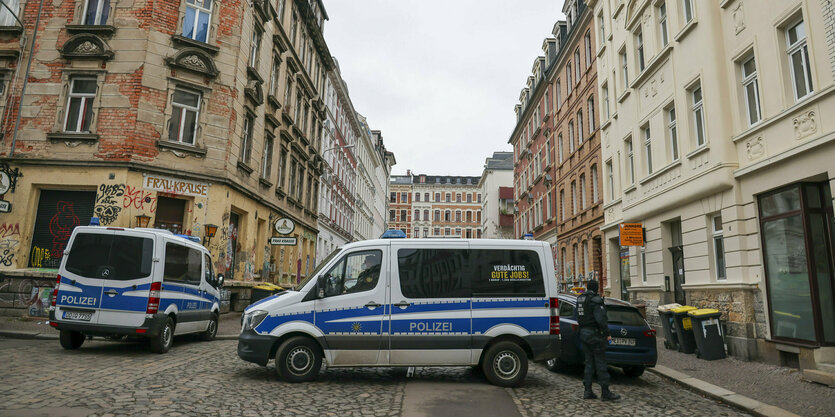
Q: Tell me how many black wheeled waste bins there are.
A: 3